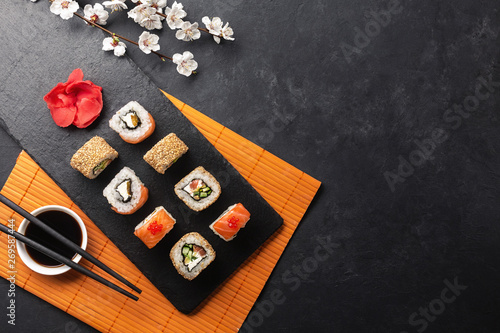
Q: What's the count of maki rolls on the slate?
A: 8